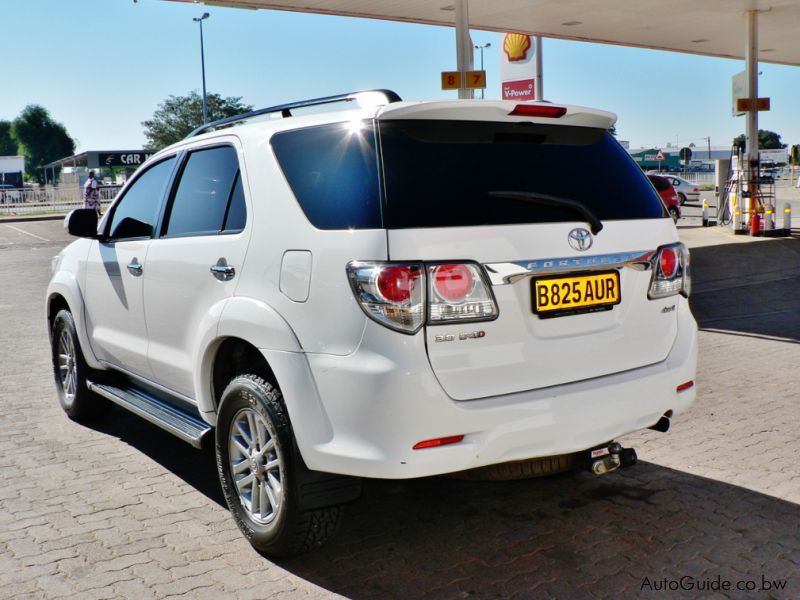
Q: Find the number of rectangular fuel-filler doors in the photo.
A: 1